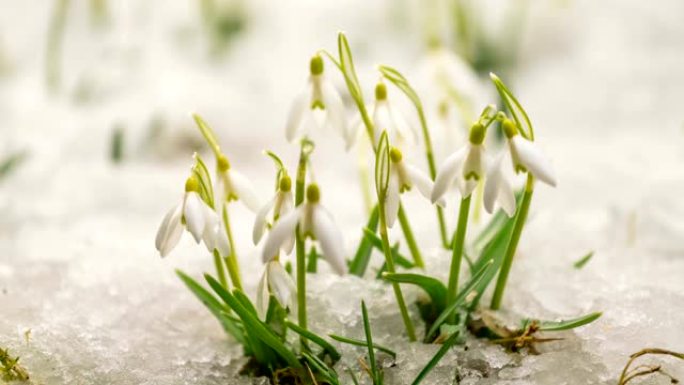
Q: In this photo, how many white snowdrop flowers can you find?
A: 10